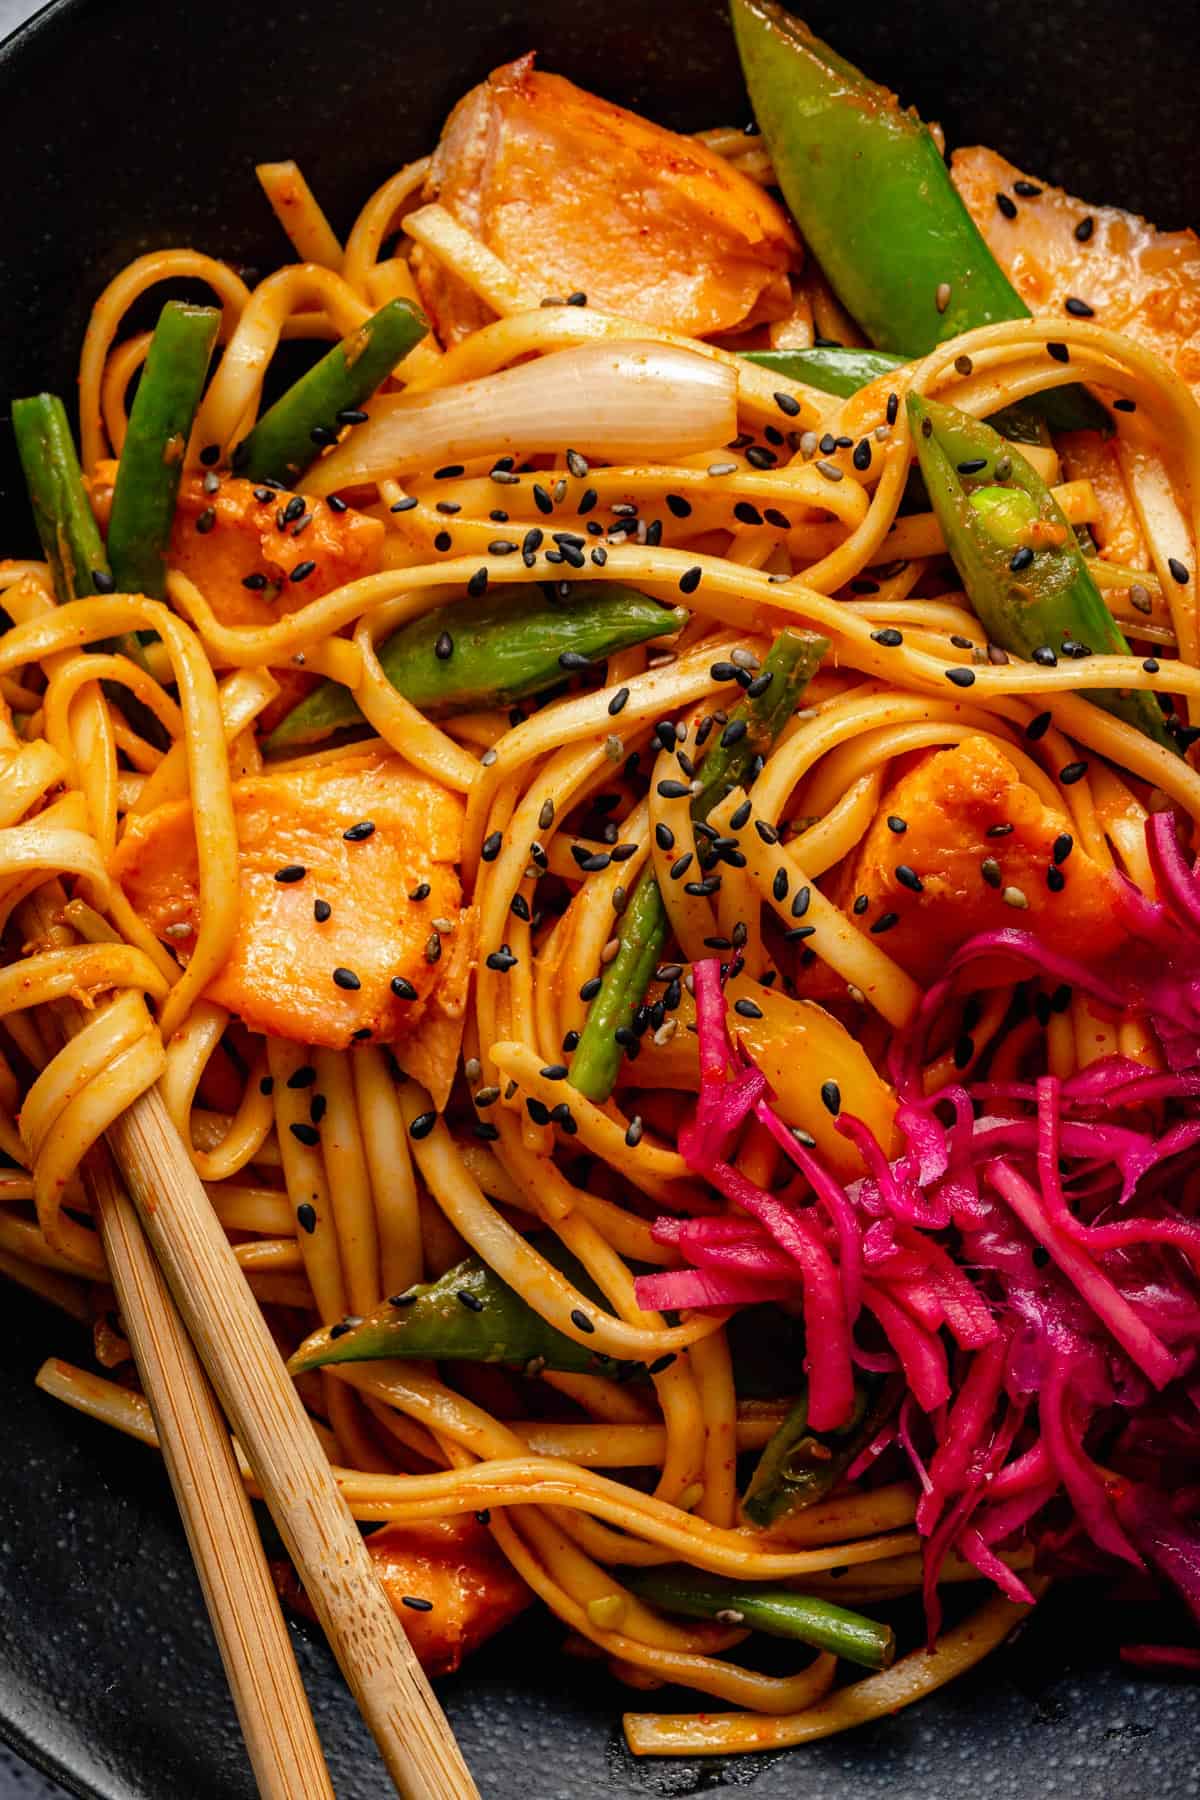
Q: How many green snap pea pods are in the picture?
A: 5